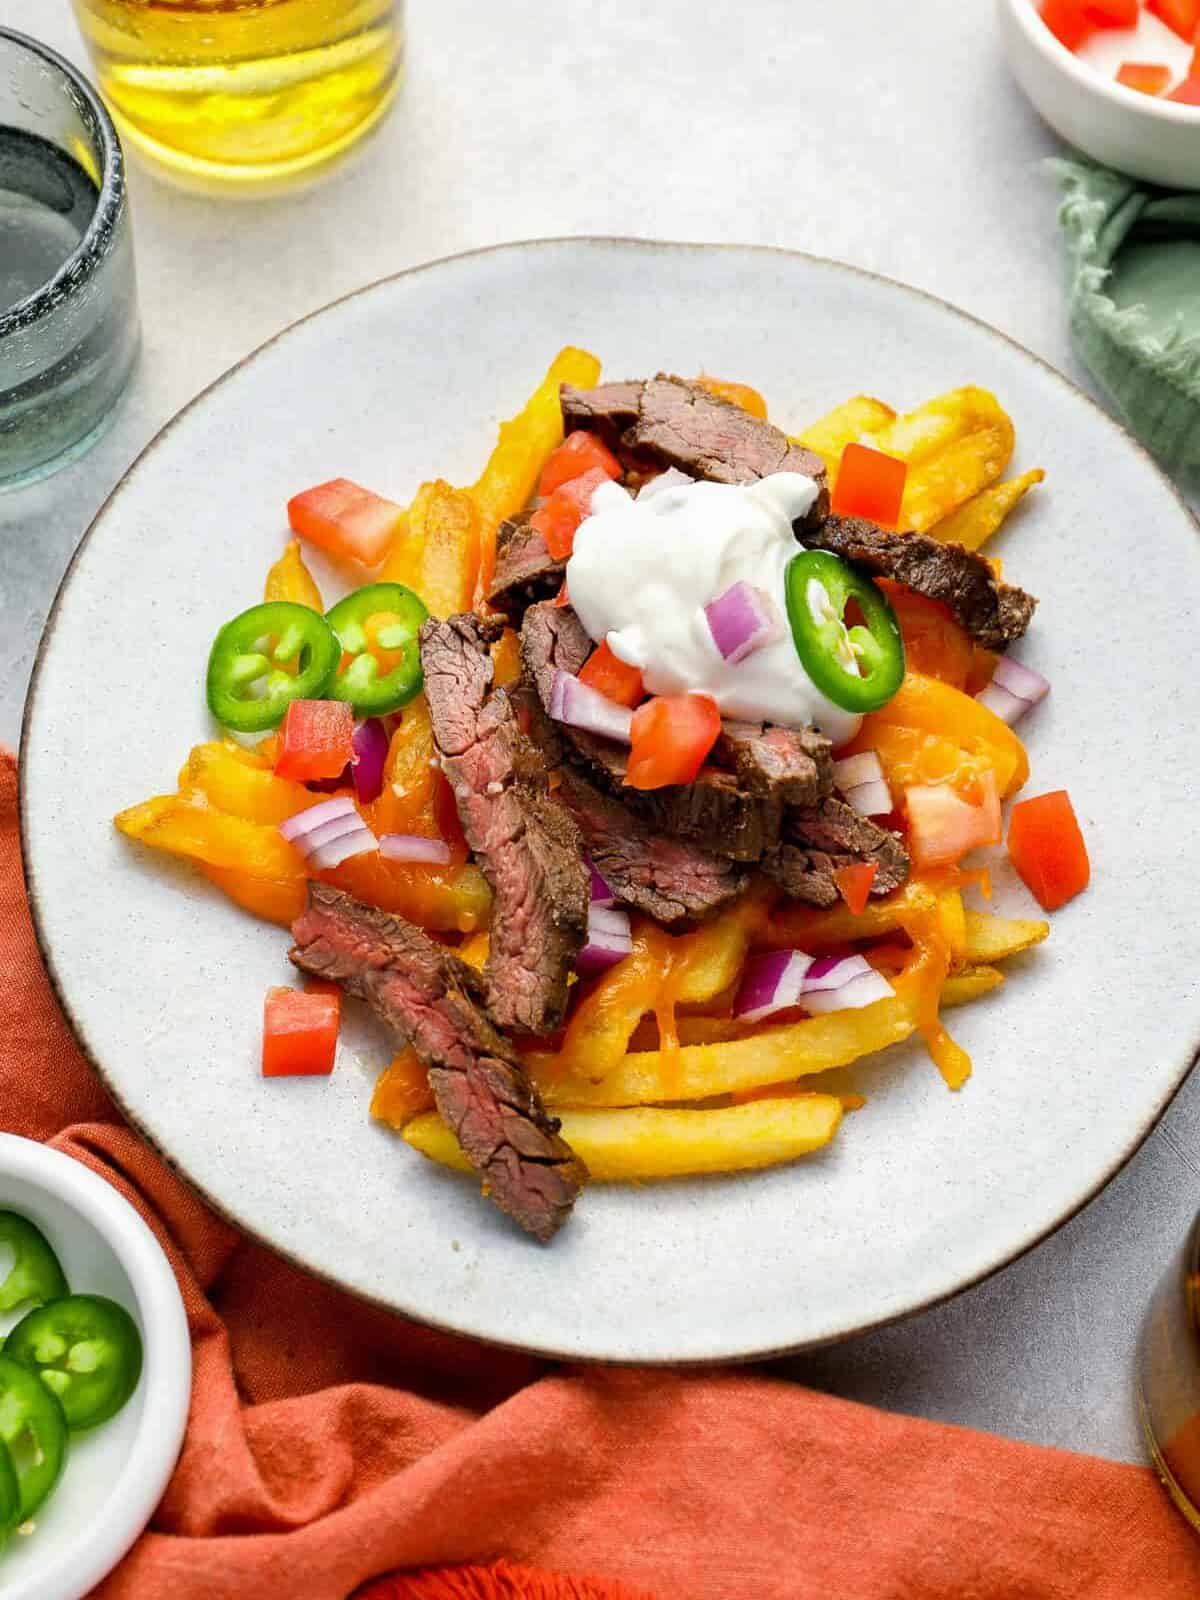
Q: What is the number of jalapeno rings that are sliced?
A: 7